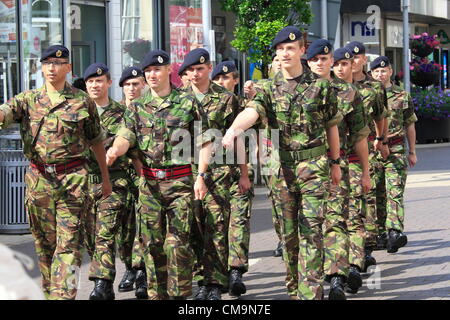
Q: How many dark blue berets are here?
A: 11